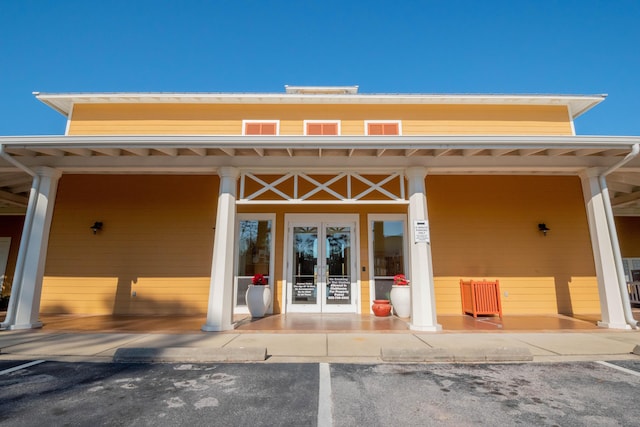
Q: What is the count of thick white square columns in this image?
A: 4